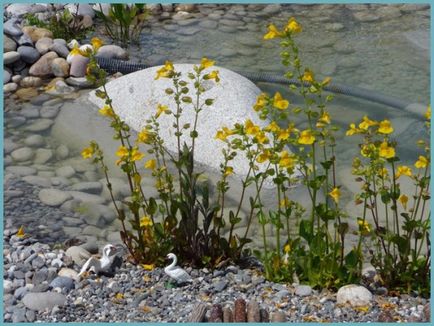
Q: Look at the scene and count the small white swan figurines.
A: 2